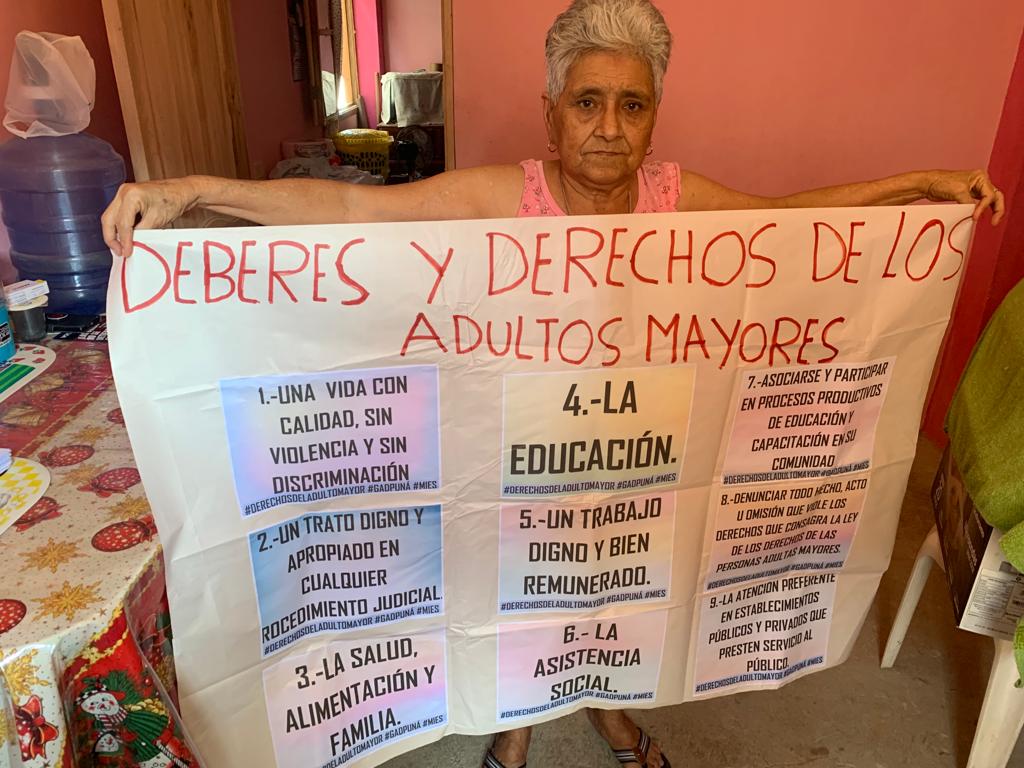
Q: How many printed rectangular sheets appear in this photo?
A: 9